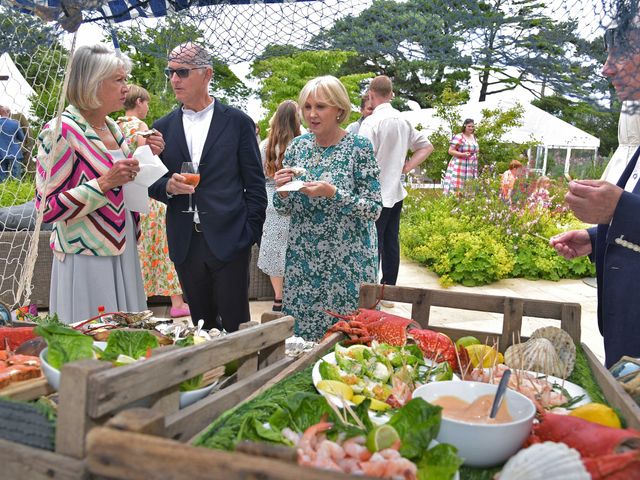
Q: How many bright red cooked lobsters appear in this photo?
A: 2